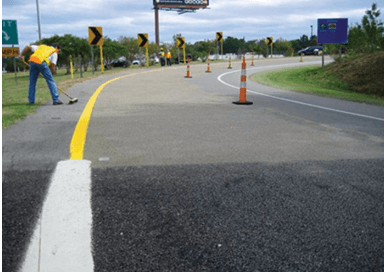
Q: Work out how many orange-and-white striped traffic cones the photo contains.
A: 6